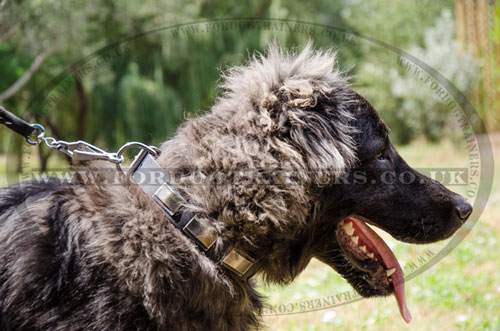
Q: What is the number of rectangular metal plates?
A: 3